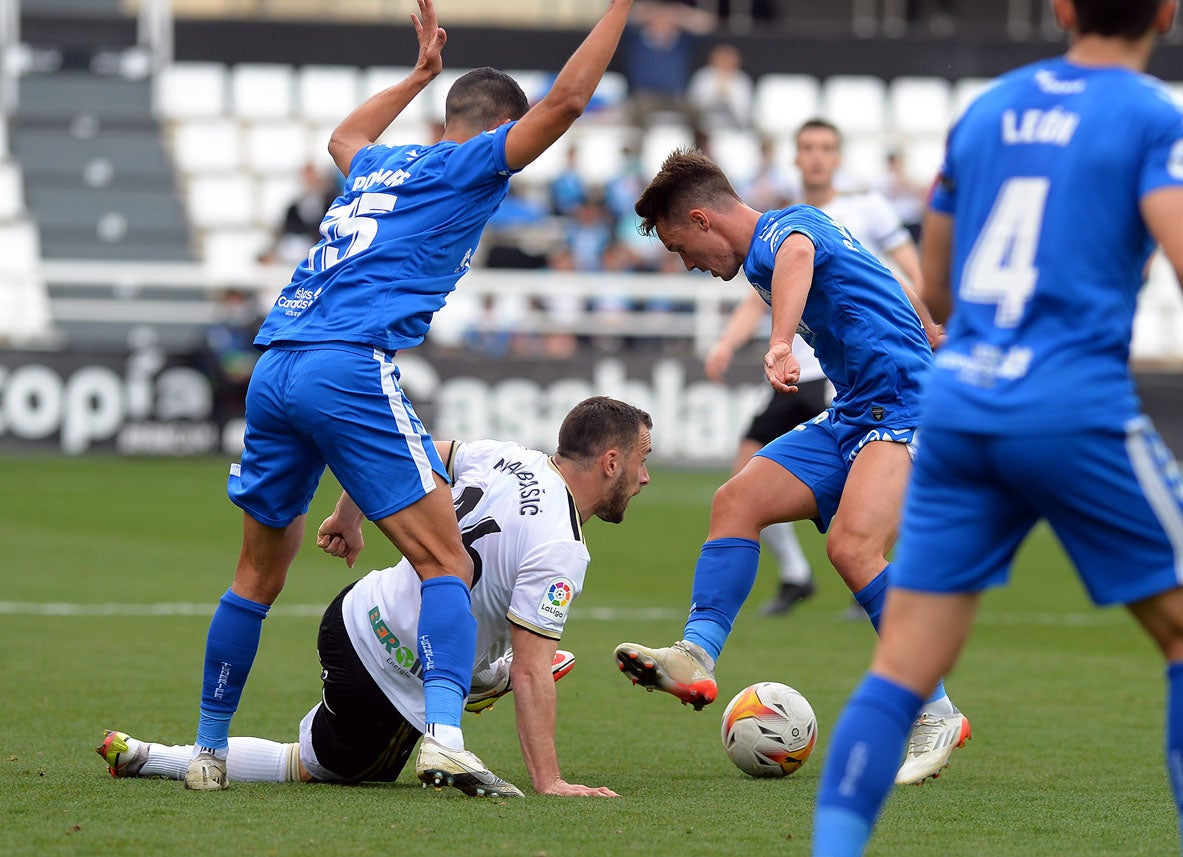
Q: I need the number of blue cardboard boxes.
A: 0